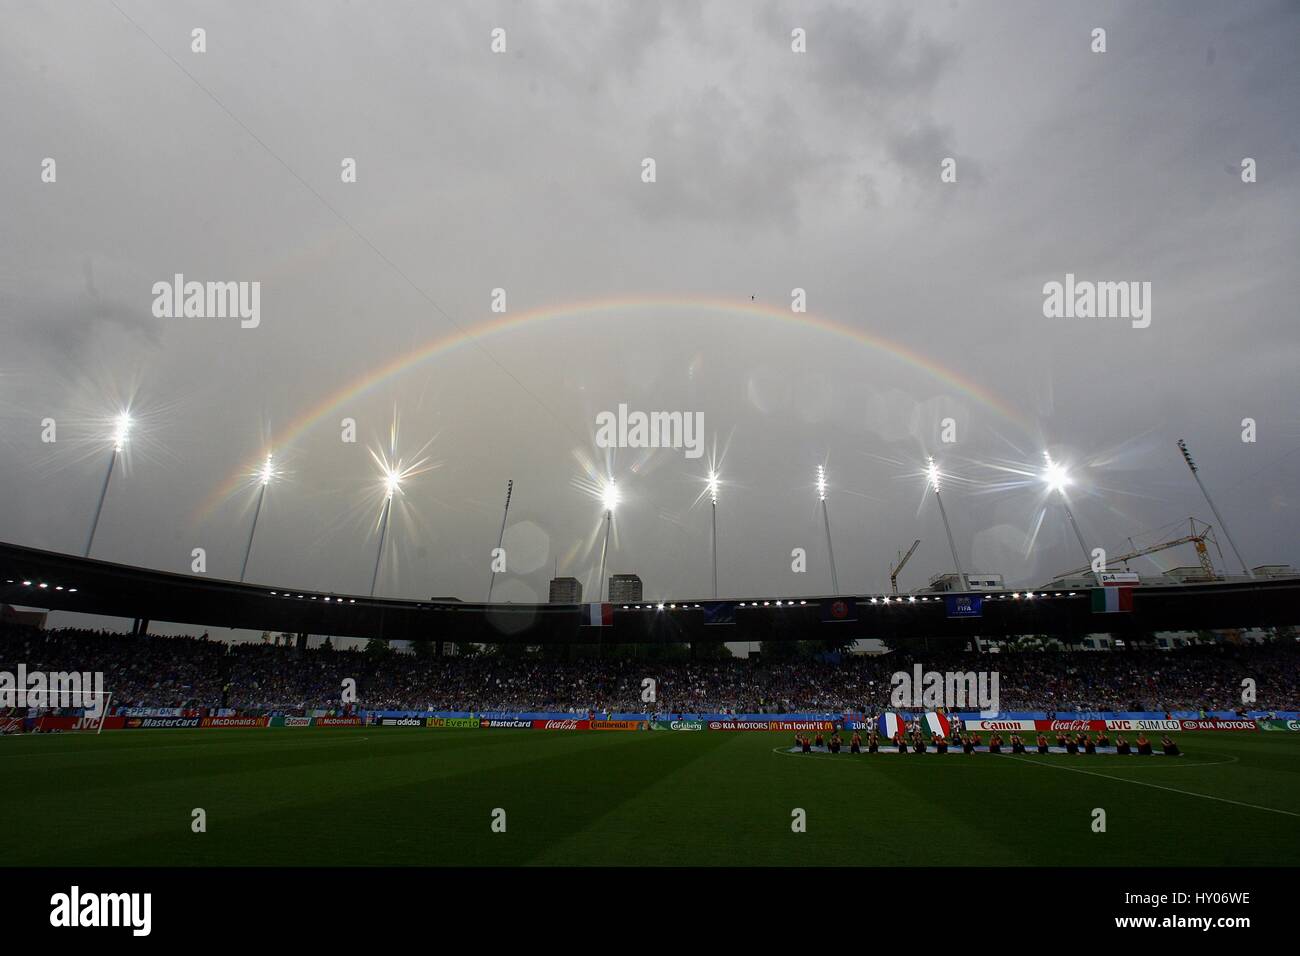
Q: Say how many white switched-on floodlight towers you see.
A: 8